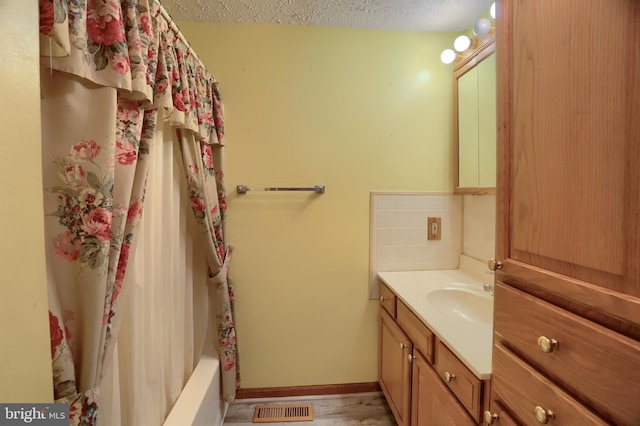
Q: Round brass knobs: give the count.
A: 8